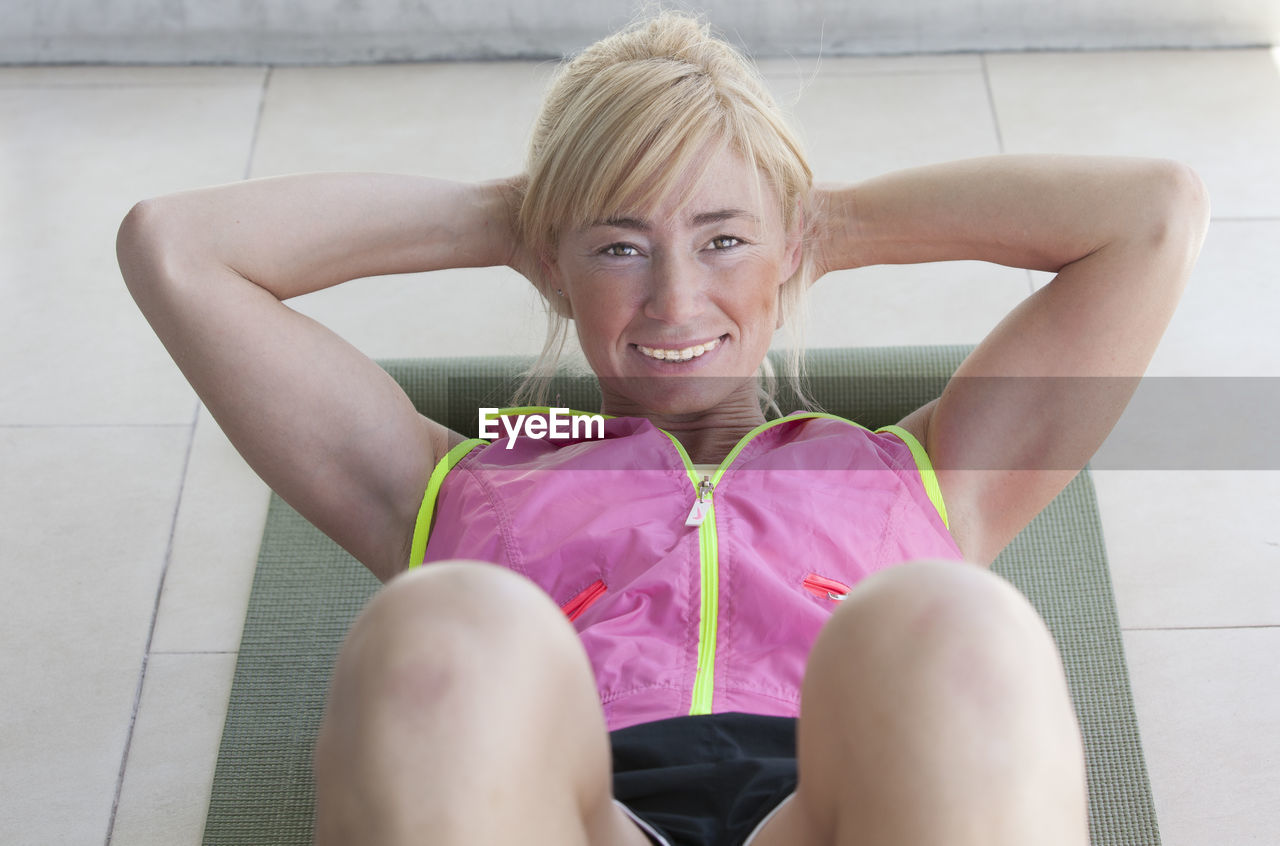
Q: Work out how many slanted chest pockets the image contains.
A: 2